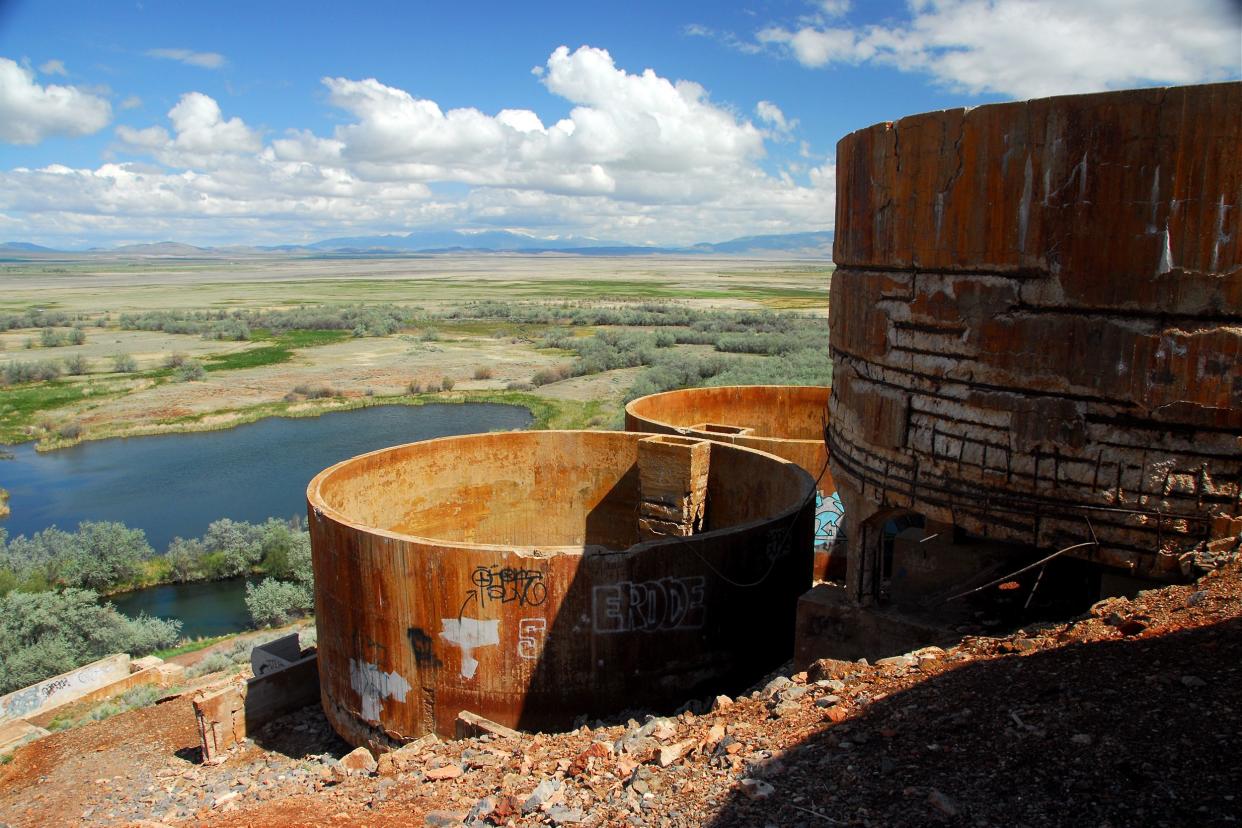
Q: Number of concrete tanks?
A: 3